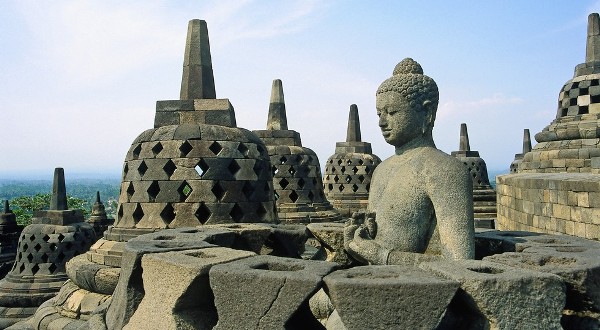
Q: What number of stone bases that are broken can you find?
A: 1